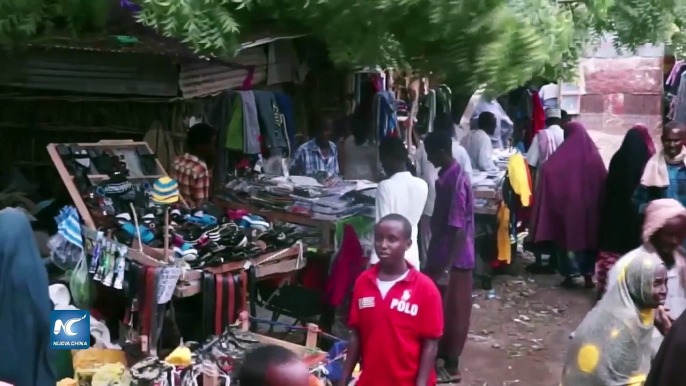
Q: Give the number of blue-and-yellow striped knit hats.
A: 1